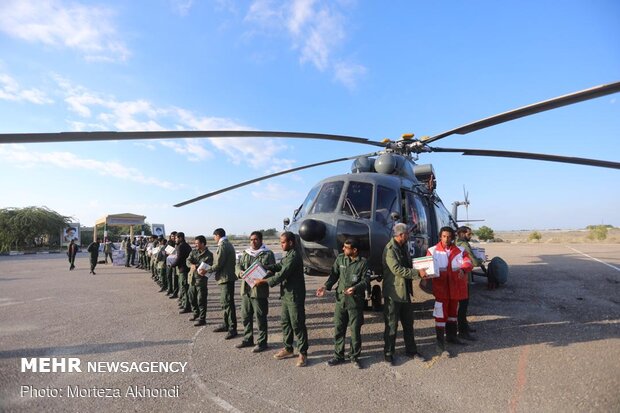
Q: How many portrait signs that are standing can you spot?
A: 2